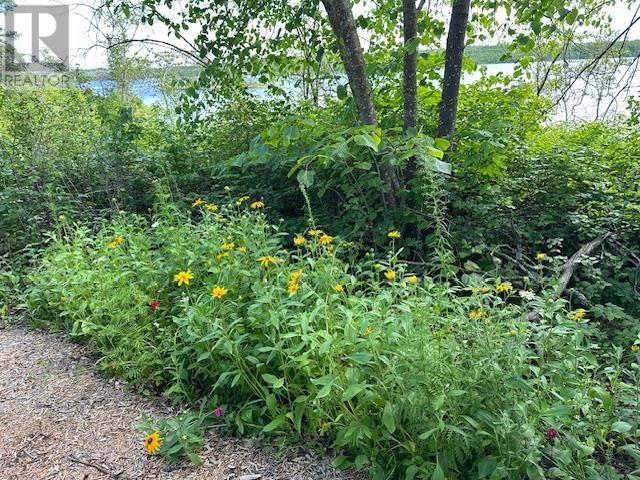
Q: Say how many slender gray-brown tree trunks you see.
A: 3